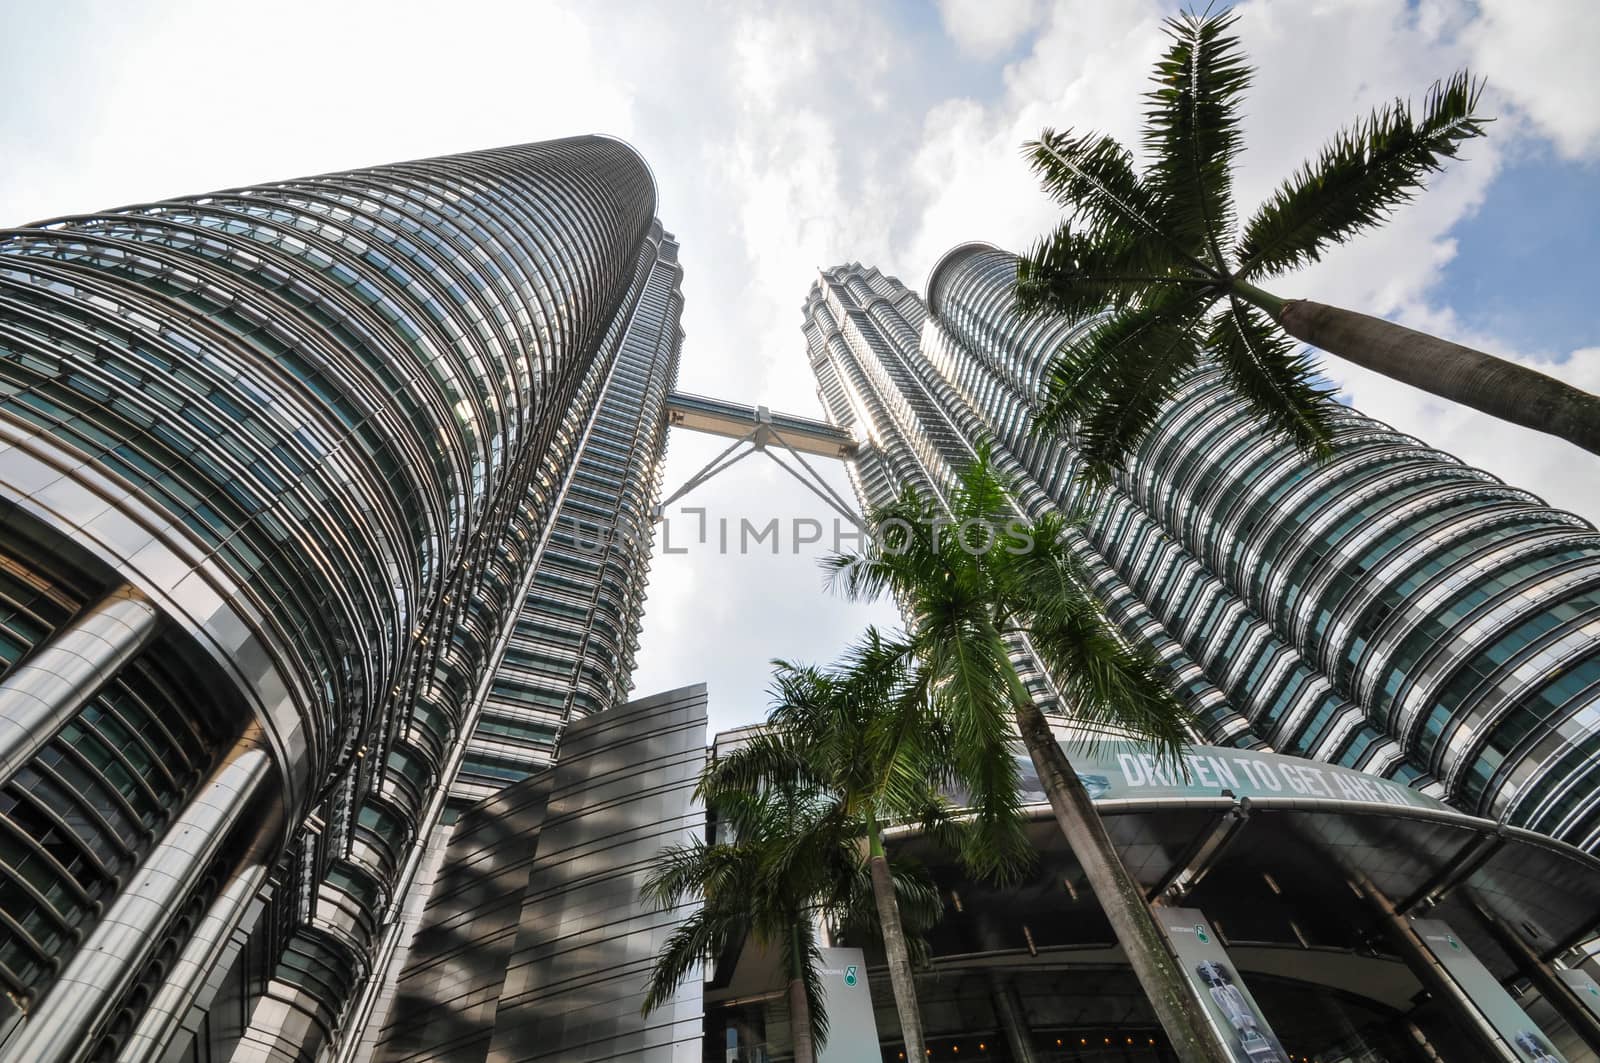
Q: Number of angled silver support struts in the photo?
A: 4